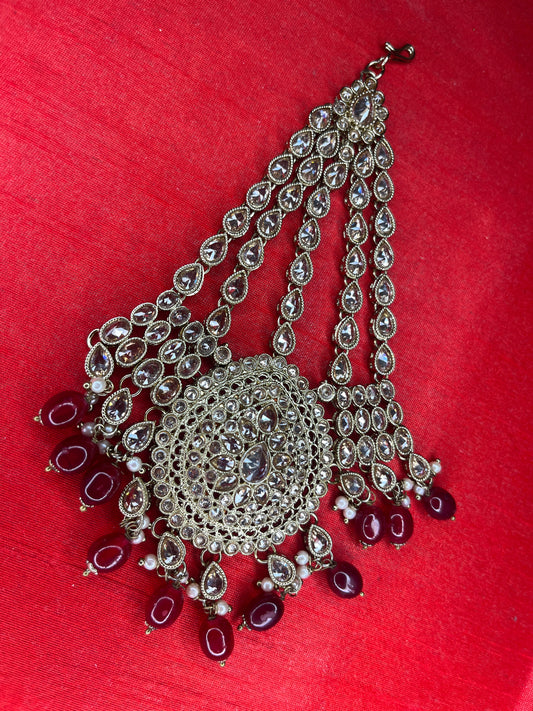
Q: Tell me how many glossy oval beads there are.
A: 11